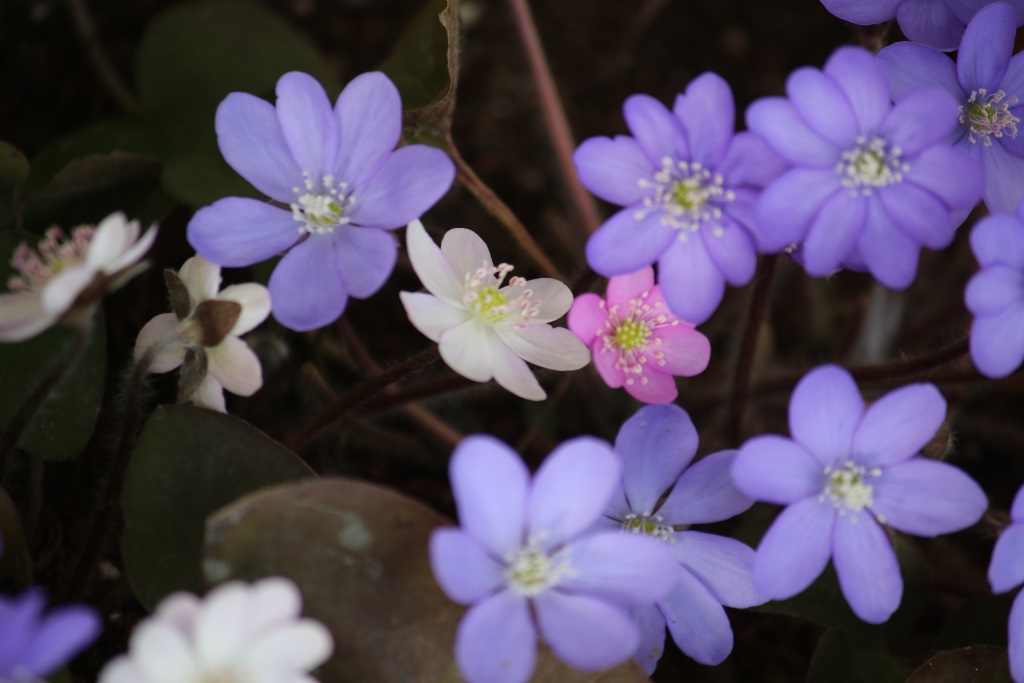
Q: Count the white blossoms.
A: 4